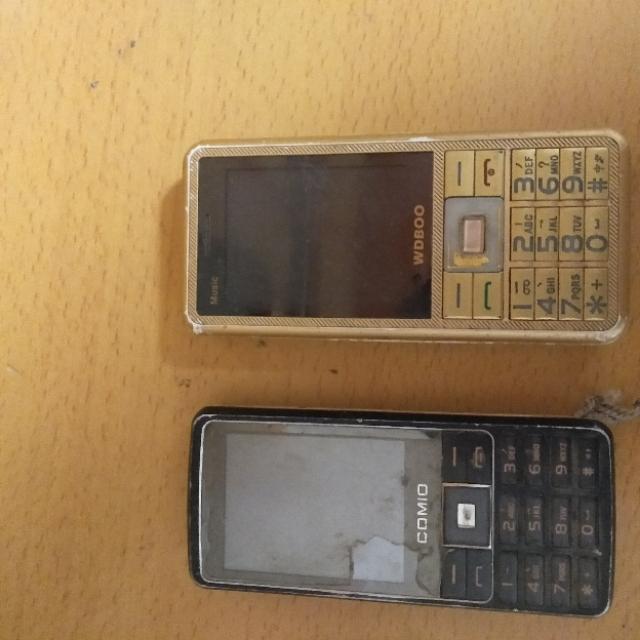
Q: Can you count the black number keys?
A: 10